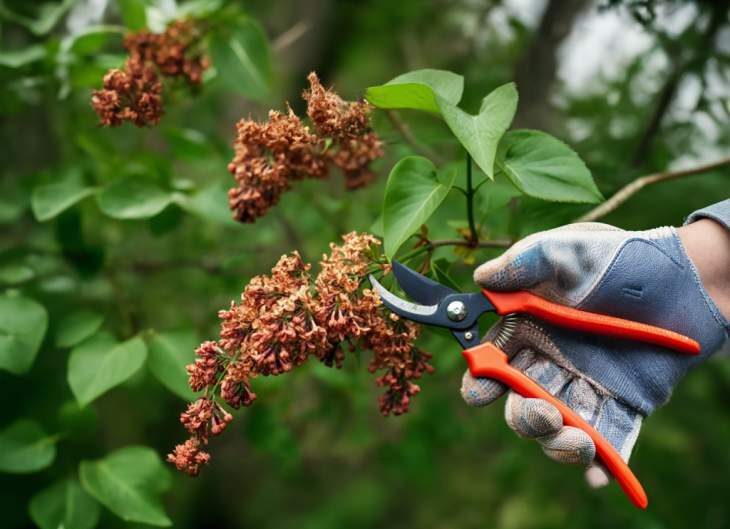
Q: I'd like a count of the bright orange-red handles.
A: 2